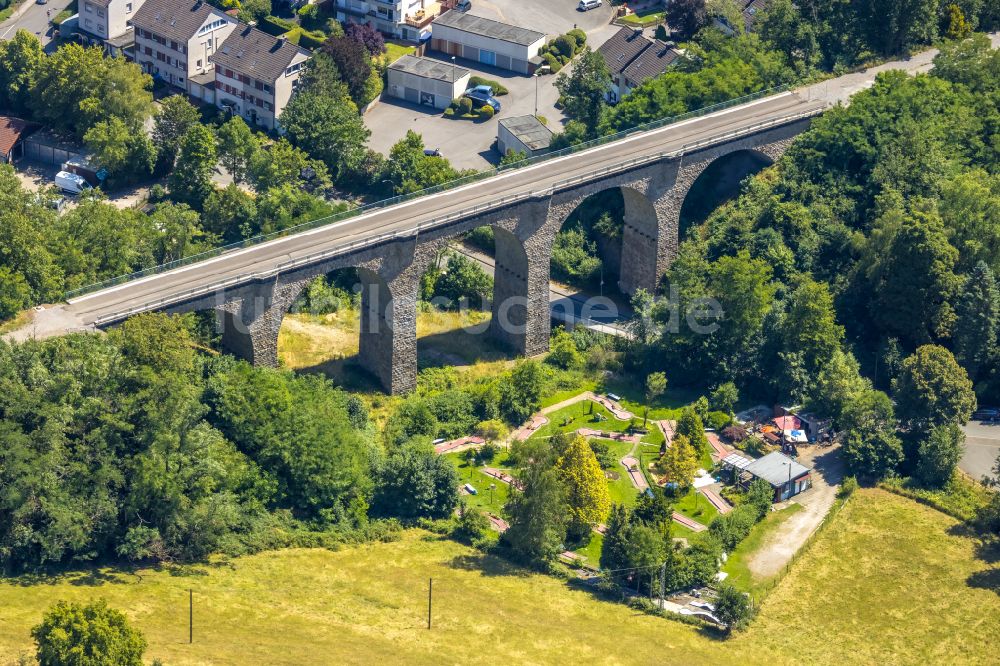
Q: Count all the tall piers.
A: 4